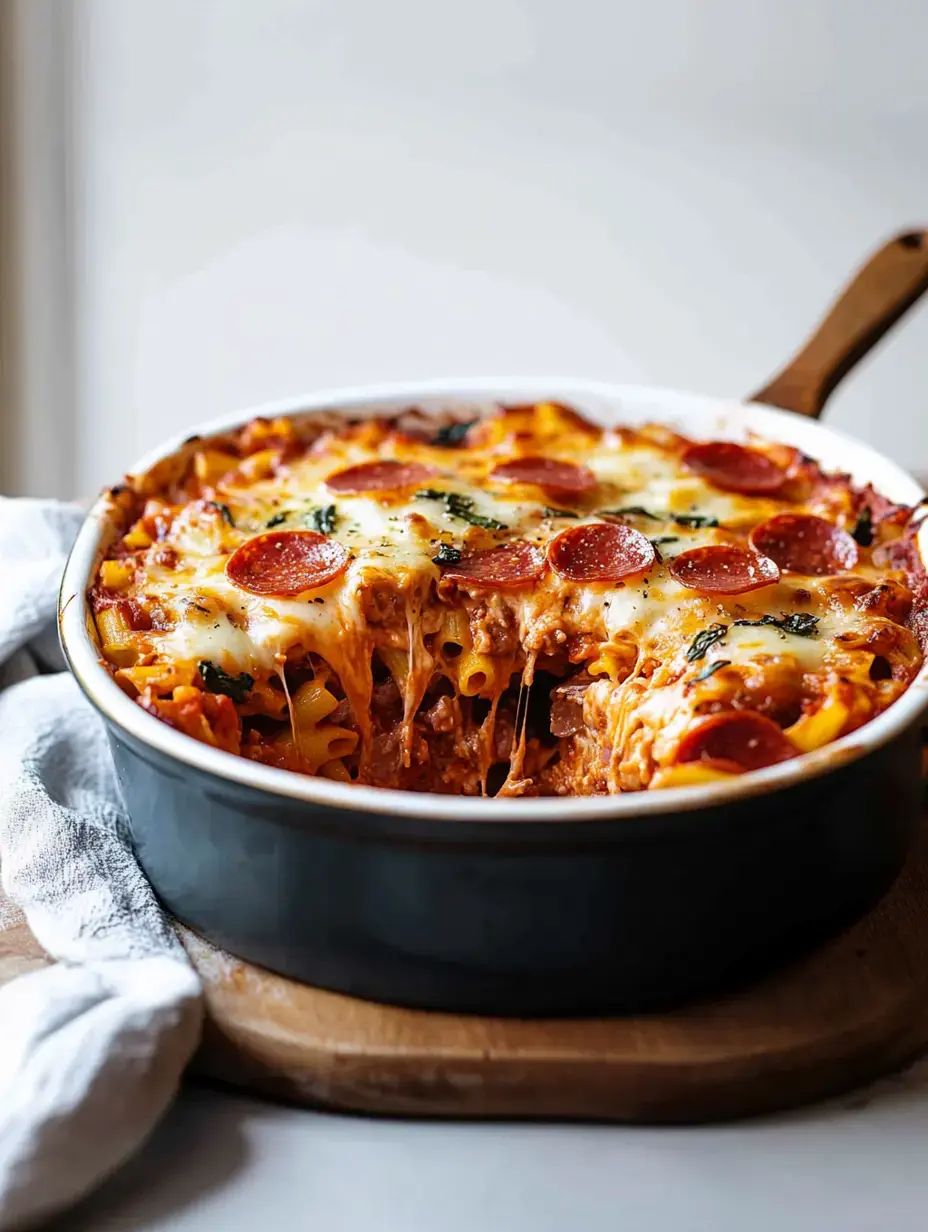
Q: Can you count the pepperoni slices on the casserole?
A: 9